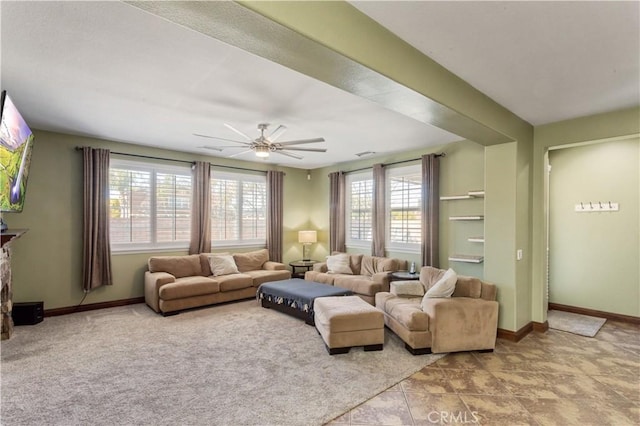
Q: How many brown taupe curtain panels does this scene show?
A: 6